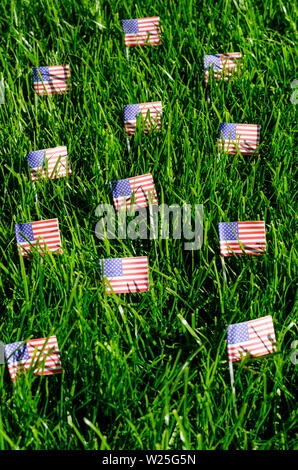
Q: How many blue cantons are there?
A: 12